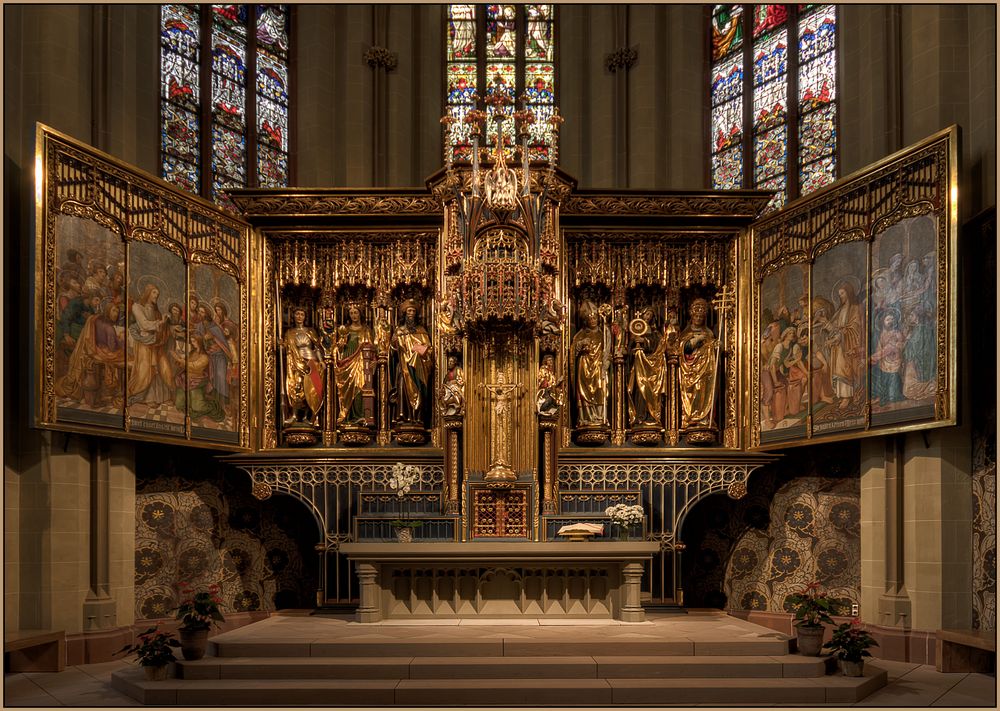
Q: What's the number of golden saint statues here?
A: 6